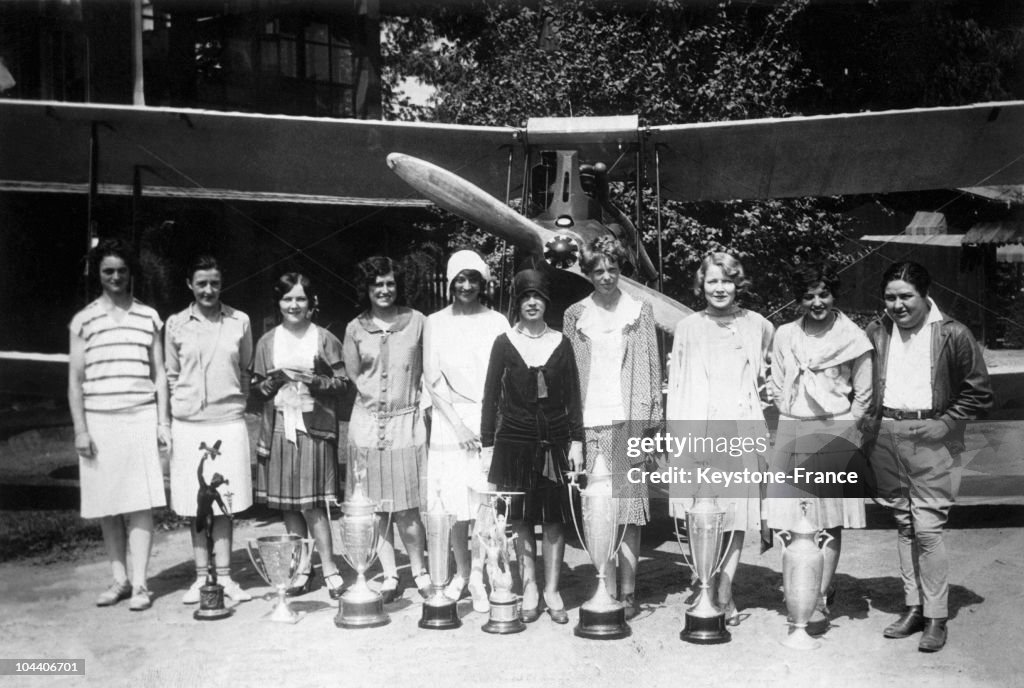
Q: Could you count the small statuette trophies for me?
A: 2